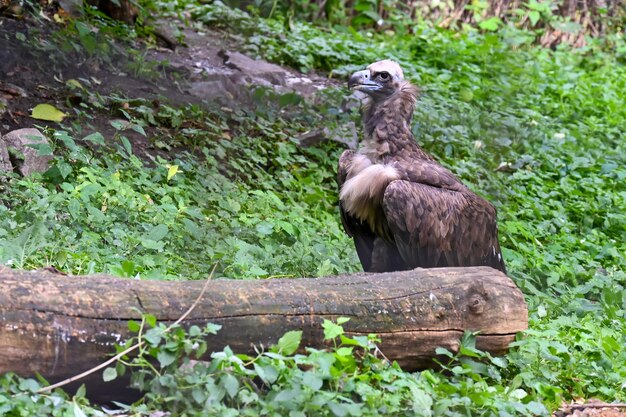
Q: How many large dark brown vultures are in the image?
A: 1